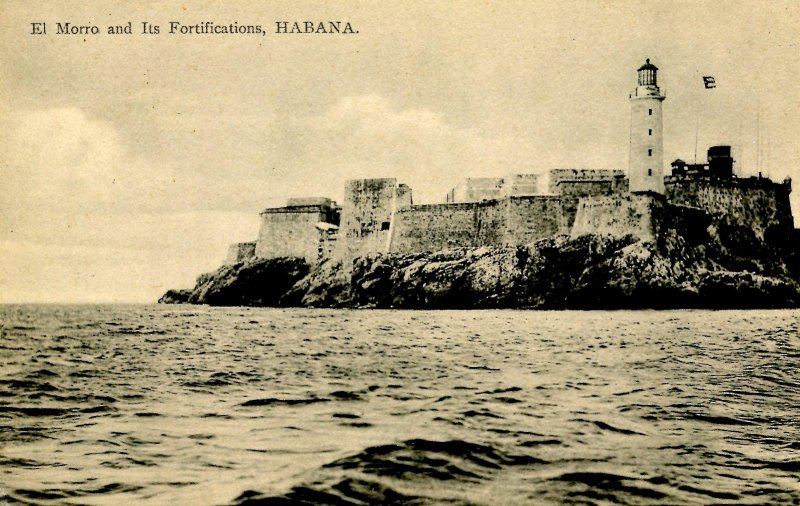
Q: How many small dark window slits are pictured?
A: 4